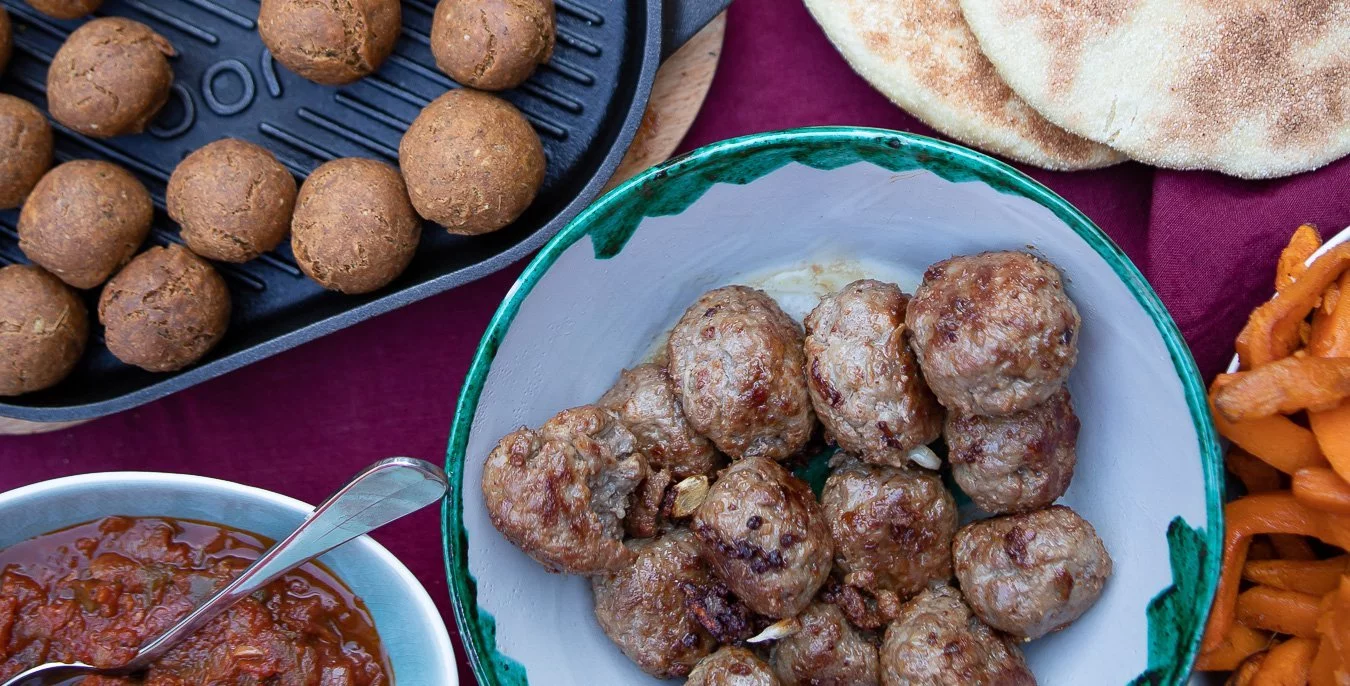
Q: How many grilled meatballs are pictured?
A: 13